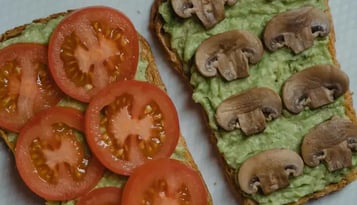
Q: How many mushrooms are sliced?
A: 7